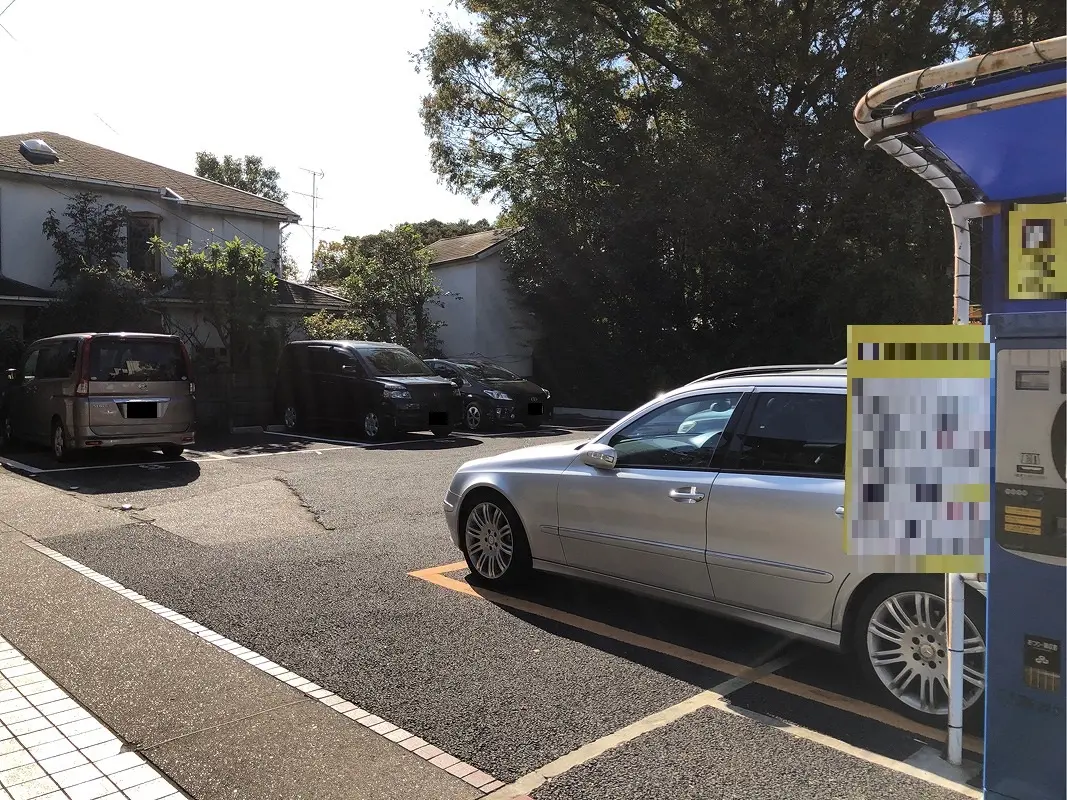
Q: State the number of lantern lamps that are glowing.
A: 0